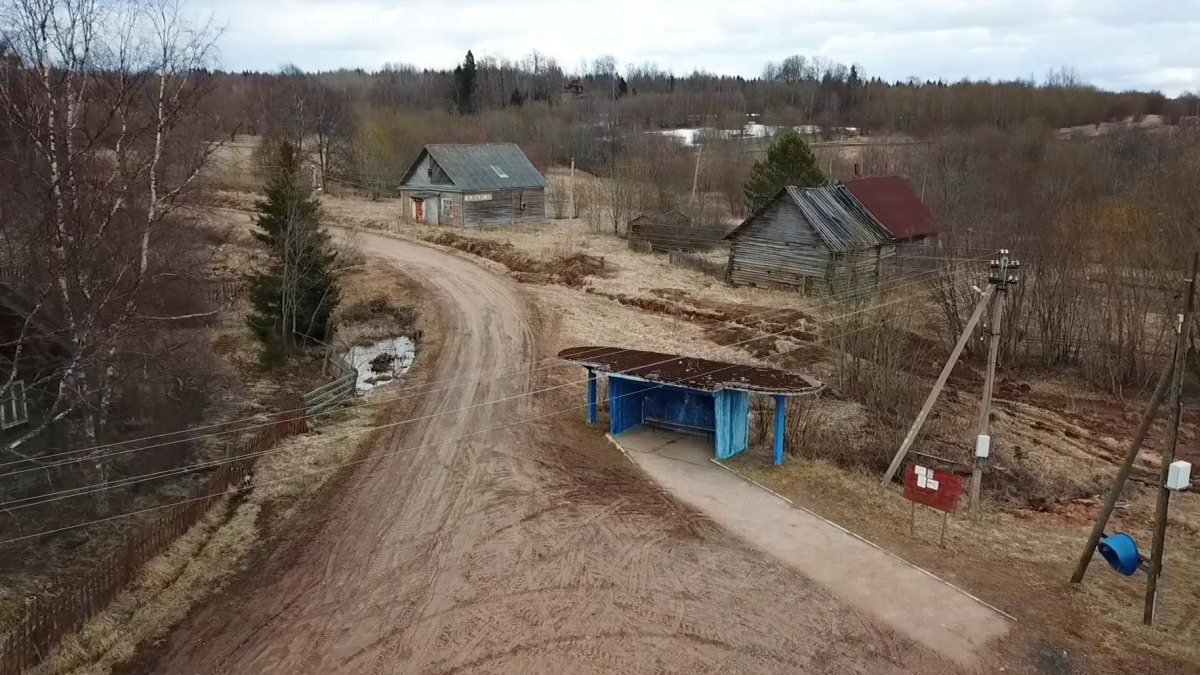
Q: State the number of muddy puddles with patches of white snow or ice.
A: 1